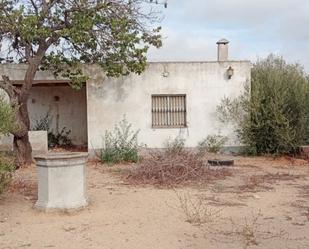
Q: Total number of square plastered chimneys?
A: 1